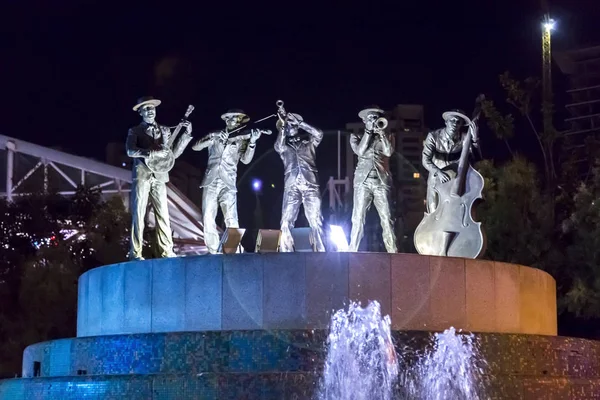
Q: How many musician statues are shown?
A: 5